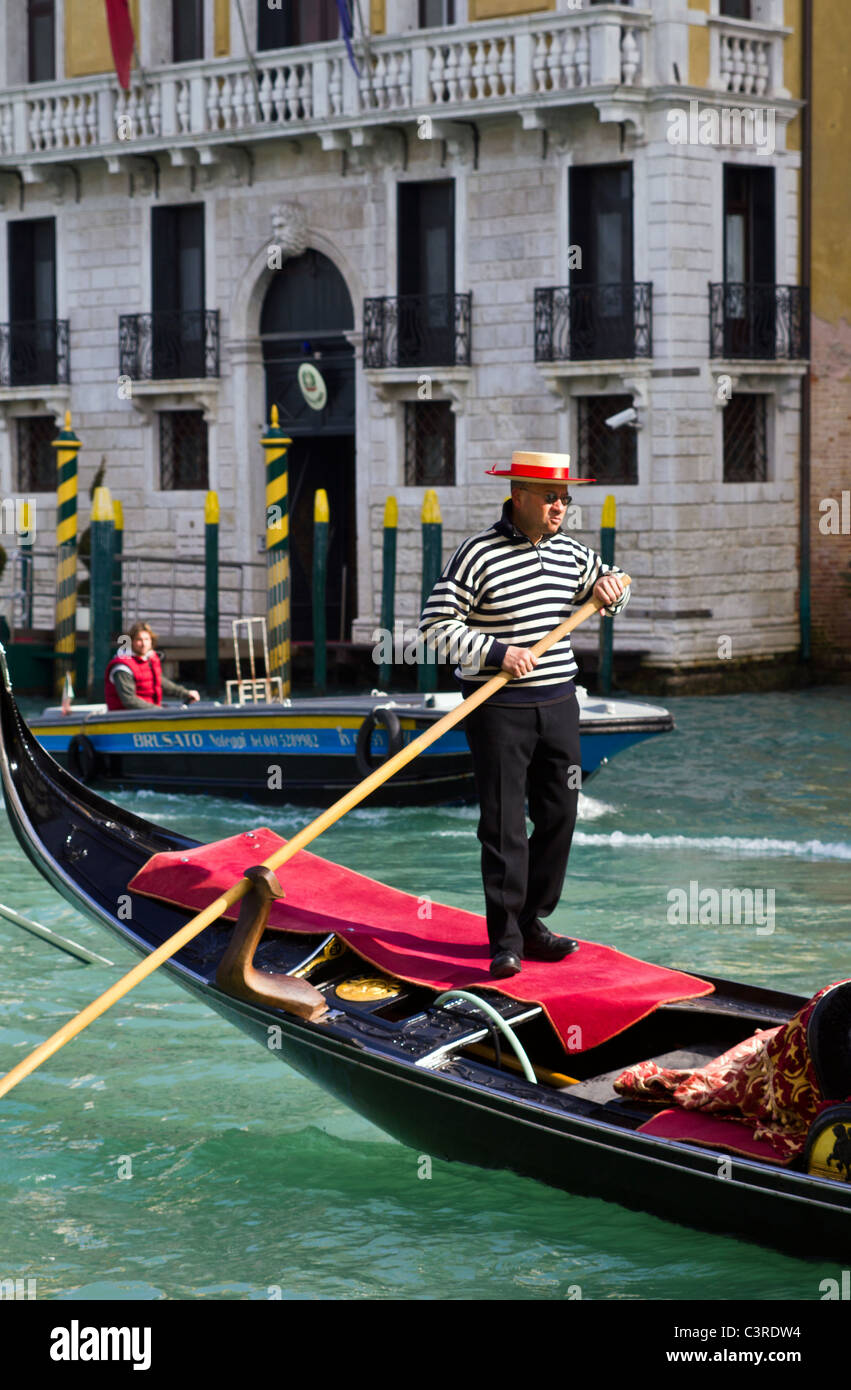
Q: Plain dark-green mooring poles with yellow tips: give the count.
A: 8